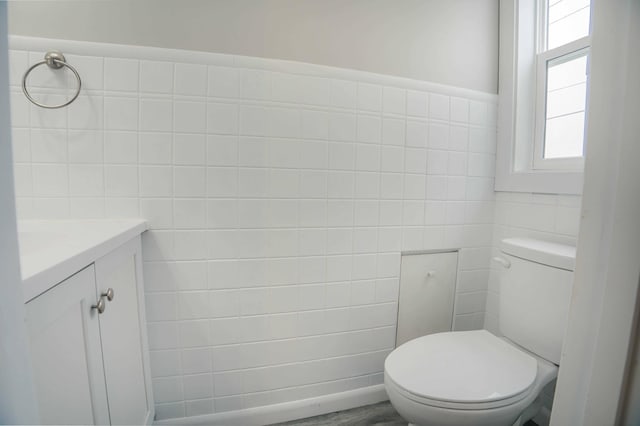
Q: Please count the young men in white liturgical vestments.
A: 0